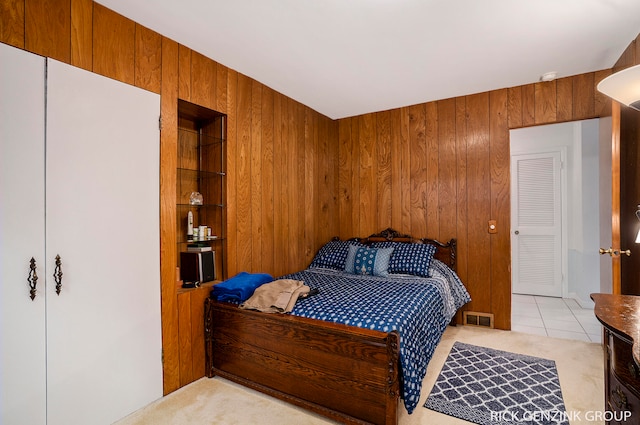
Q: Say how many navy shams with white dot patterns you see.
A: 2